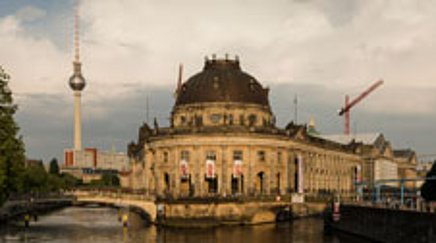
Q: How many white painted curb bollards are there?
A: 0